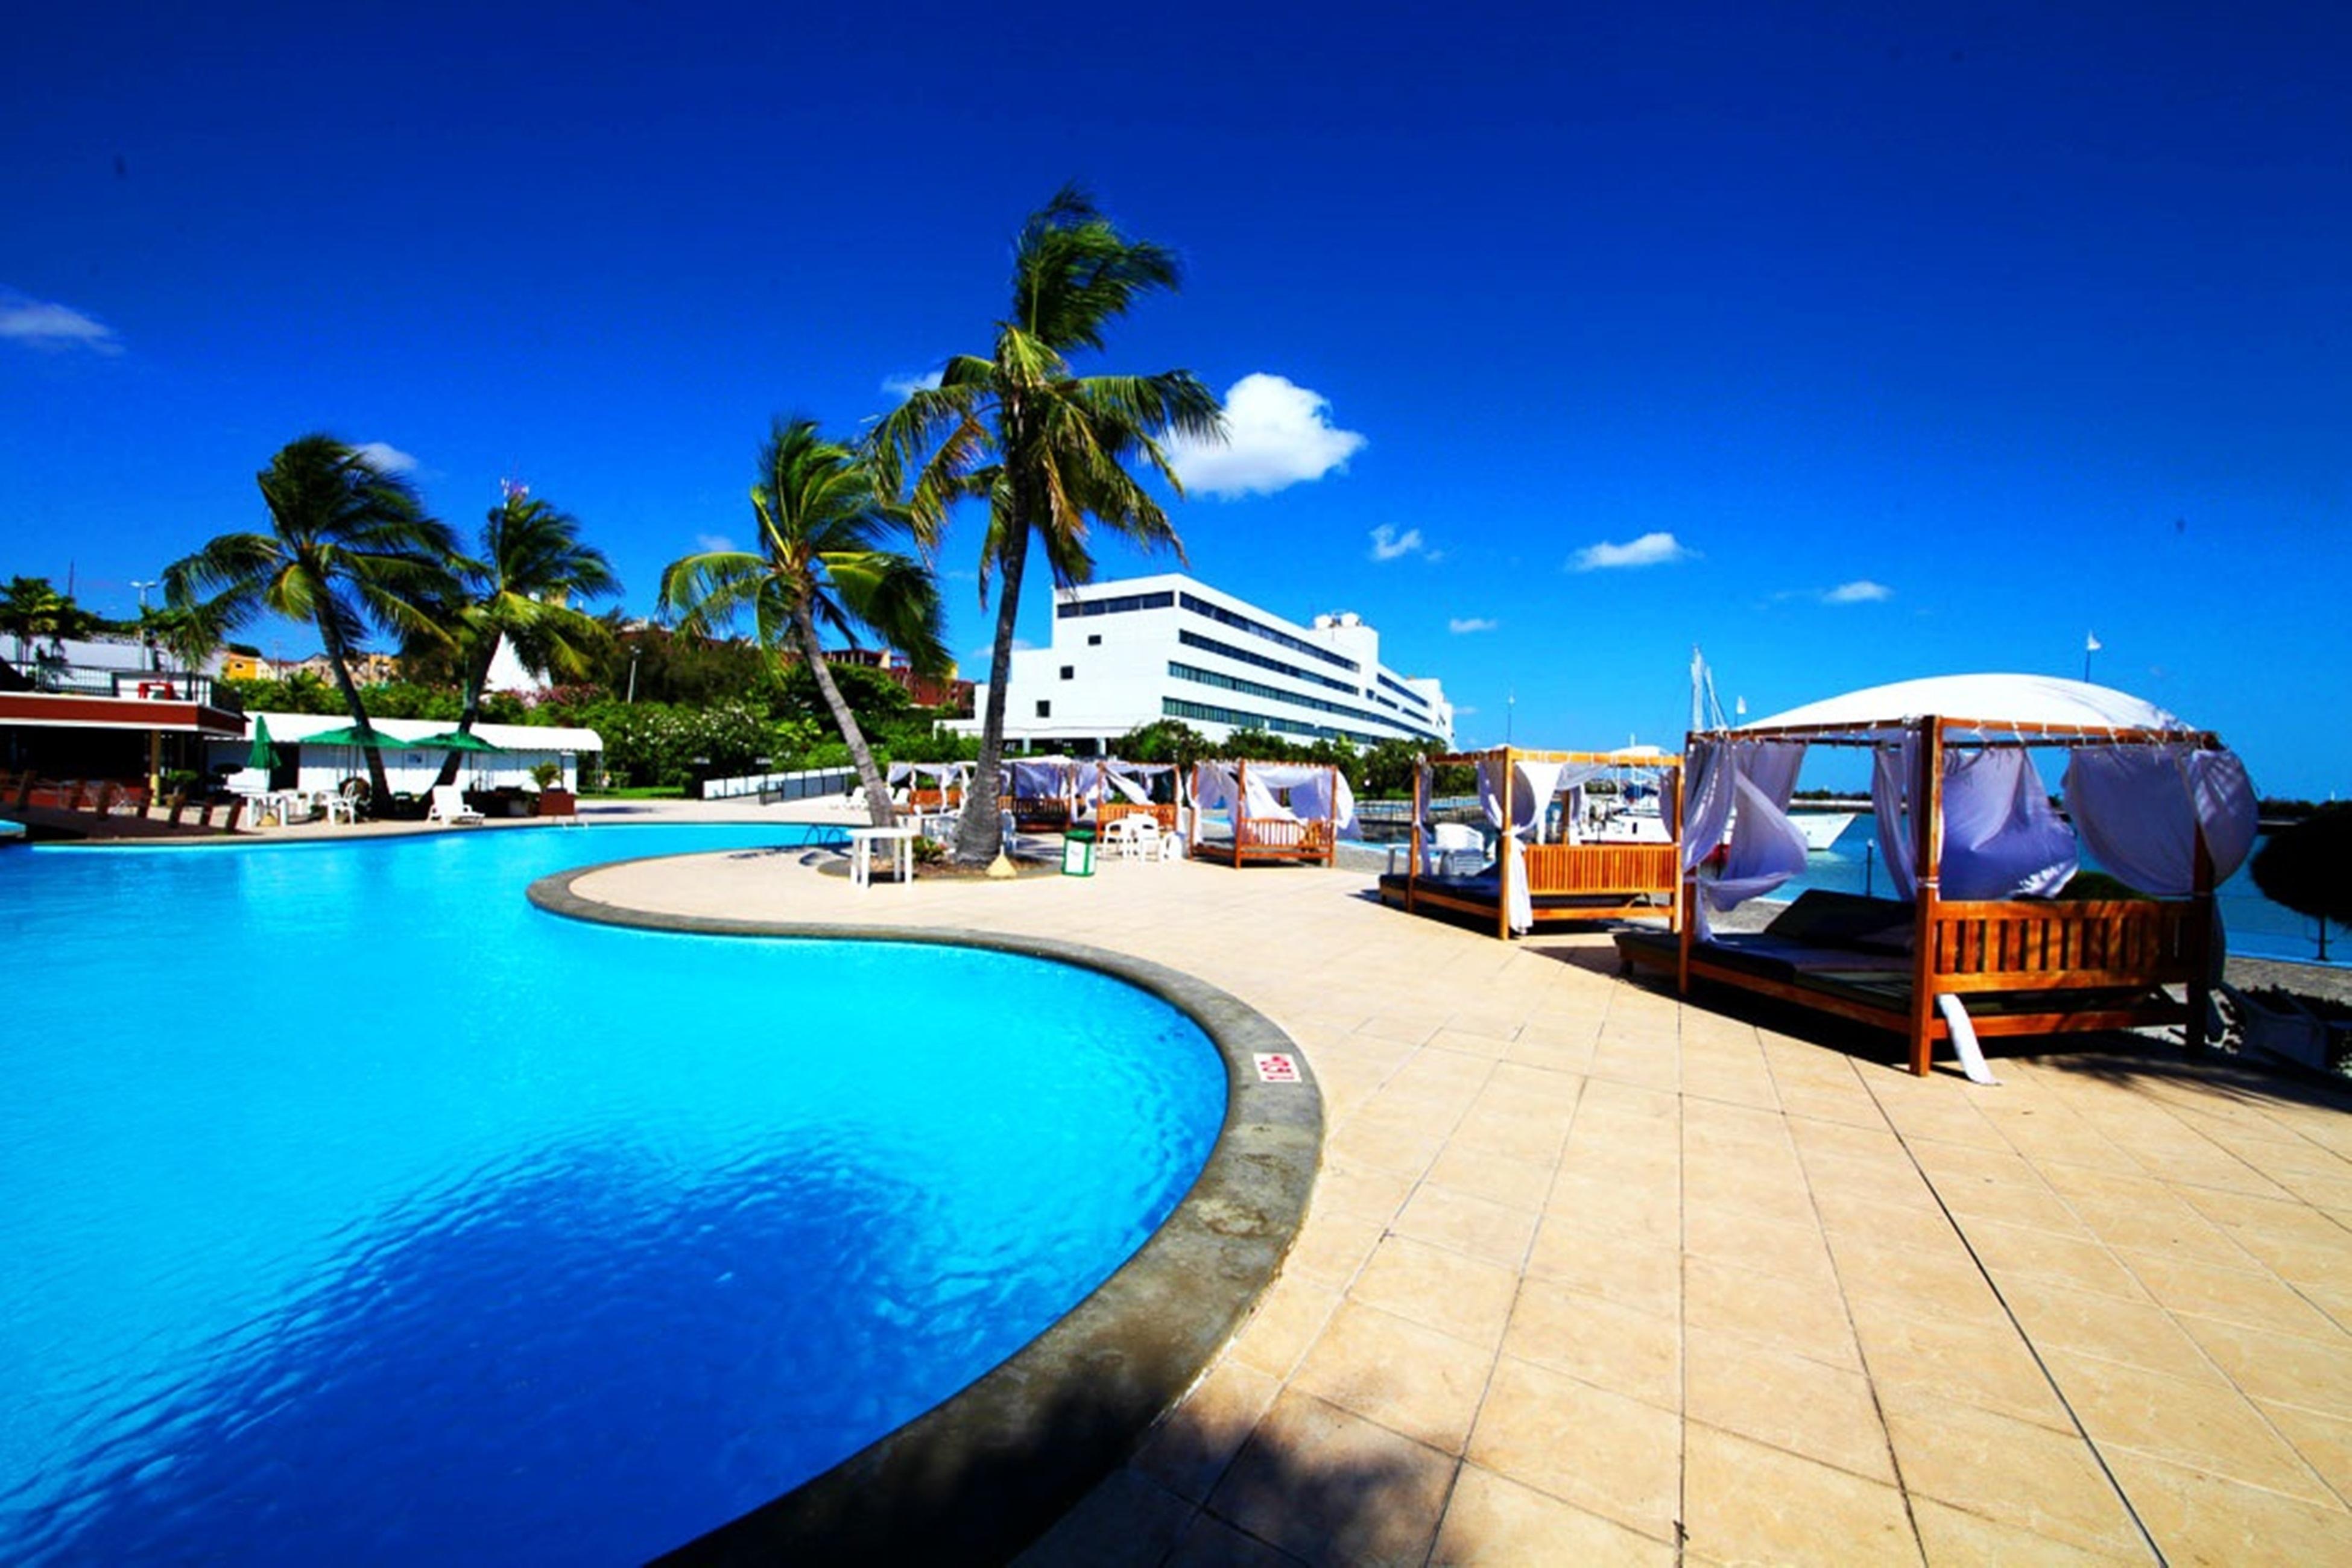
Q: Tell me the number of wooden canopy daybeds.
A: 6